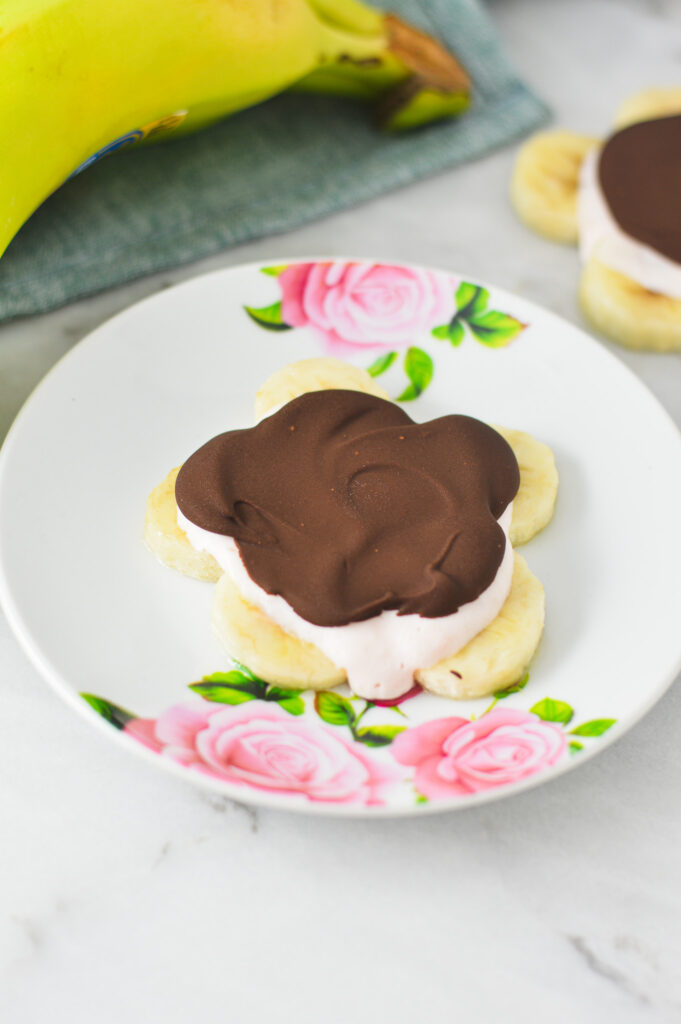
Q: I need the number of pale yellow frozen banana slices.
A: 8